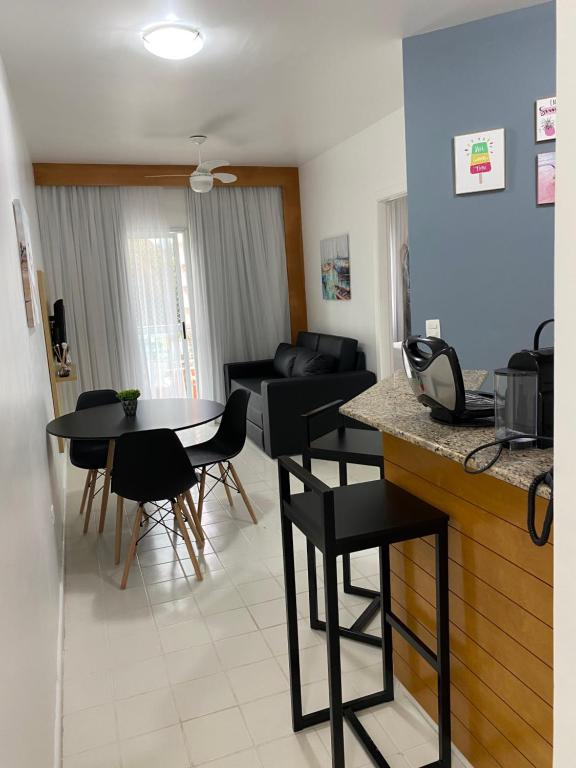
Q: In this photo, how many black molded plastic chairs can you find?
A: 3